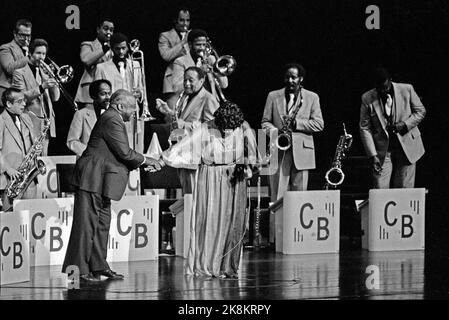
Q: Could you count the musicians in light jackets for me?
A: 11